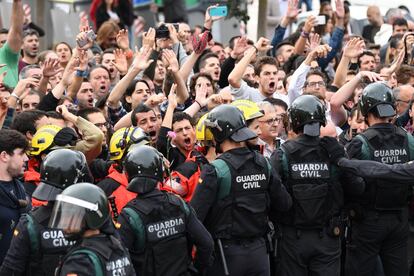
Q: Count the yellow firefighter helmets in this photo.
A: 4